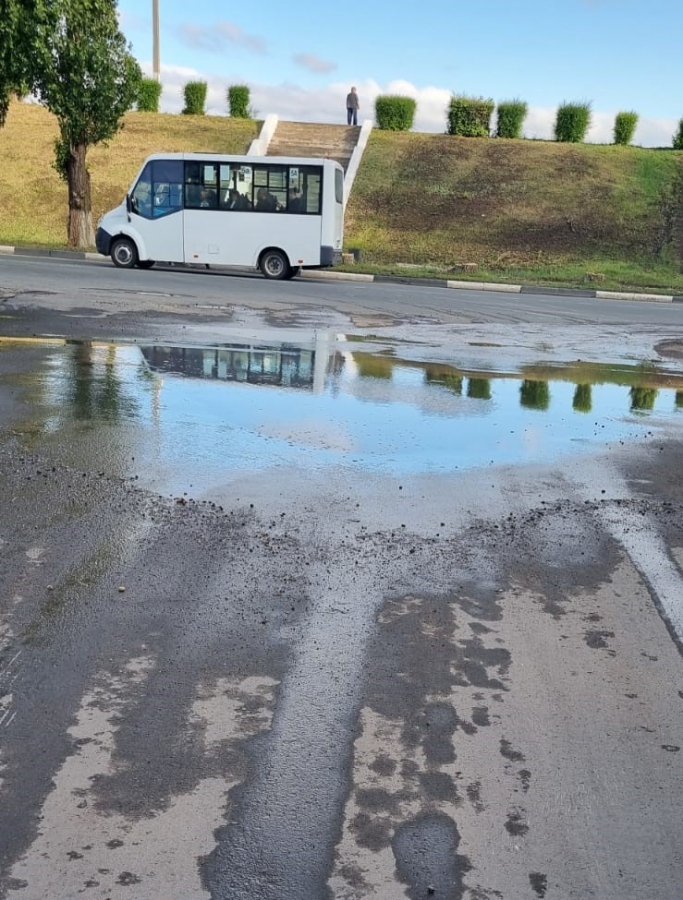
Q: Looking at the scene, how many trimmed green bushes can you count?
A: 9